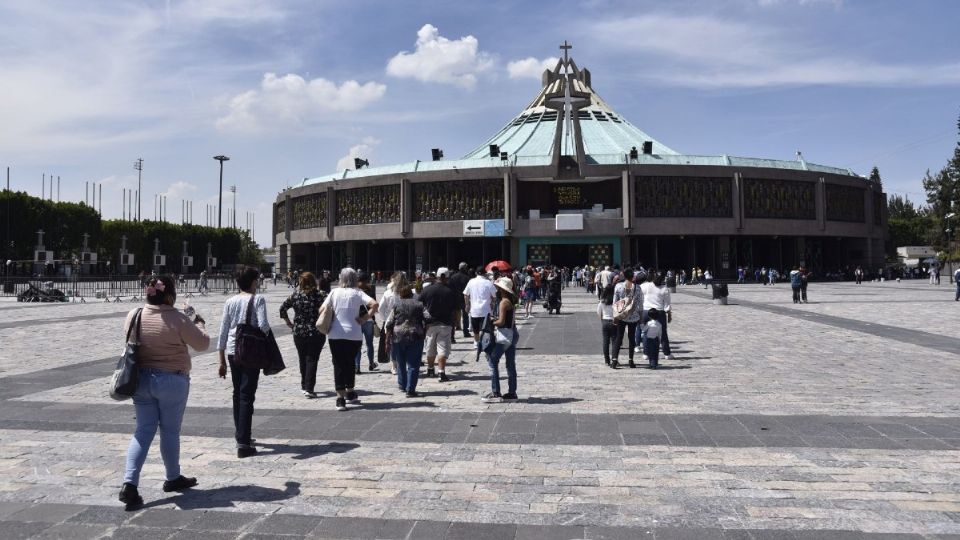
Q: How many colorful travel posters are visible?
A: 0